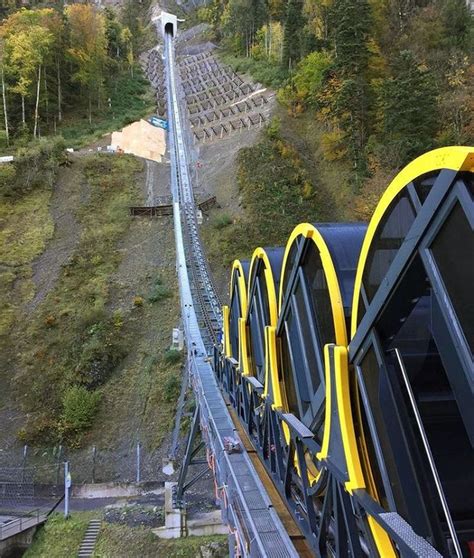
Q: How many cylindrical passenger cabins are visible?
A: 4